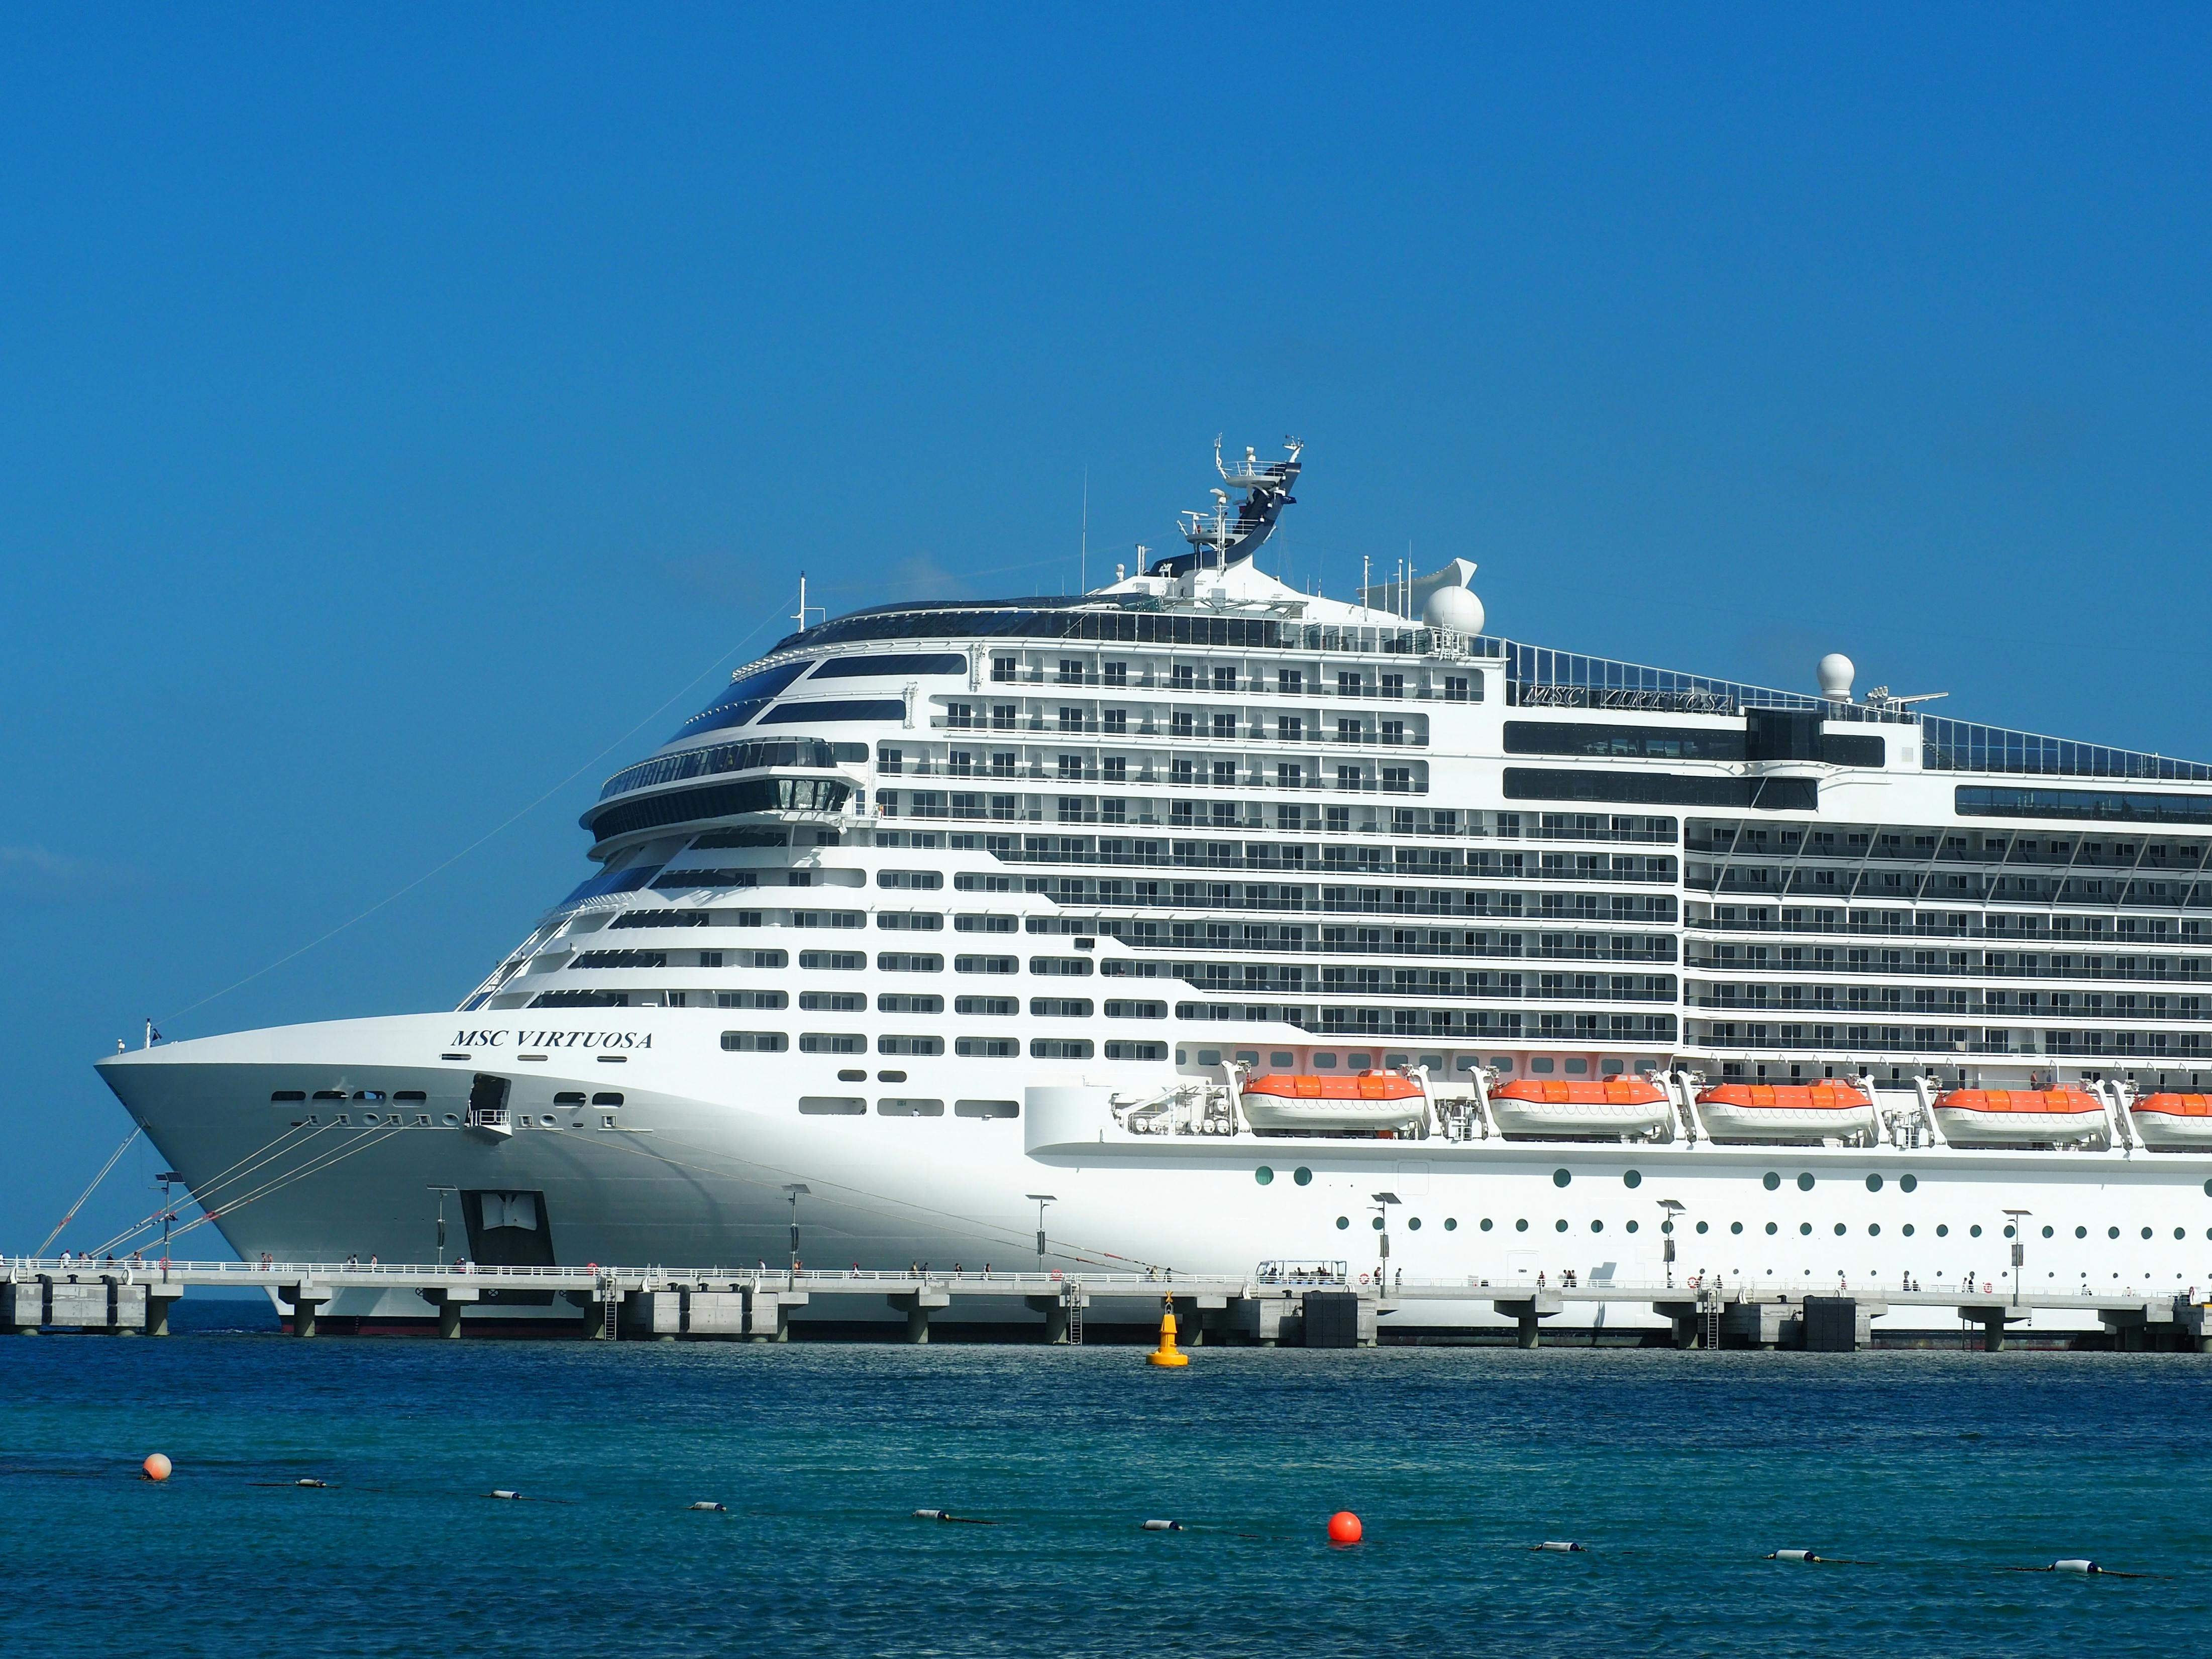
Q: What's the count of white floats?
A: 8